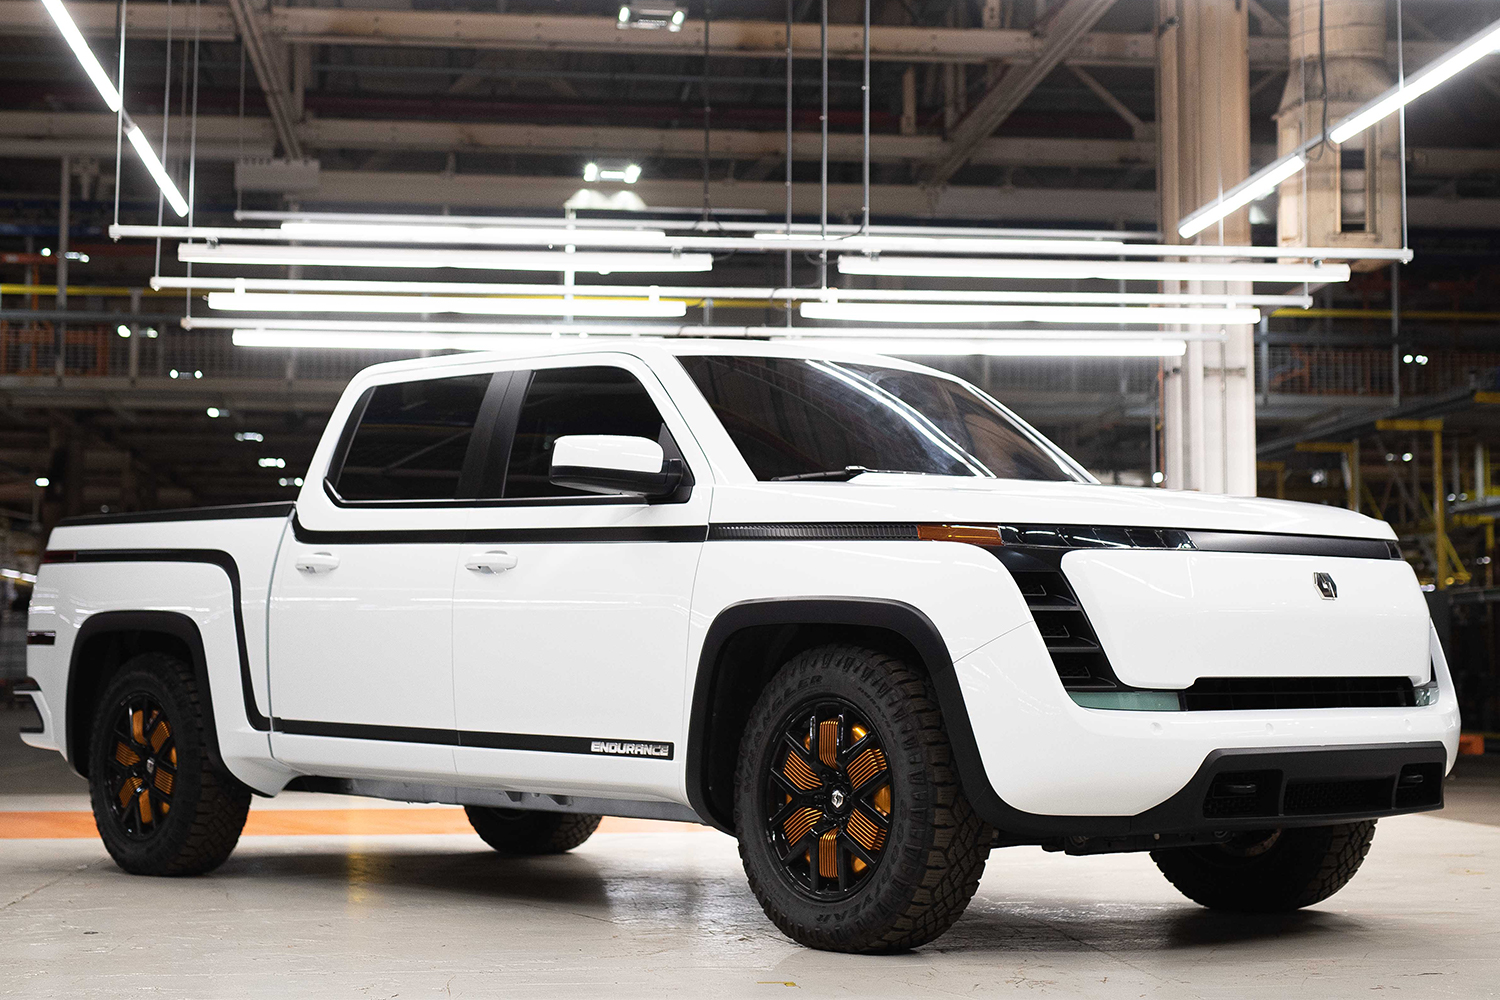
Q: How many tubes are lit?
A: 12